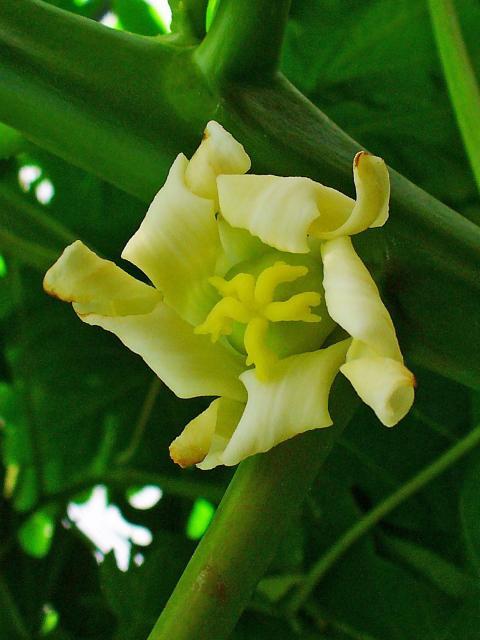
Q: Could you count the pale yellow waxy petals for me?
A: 5